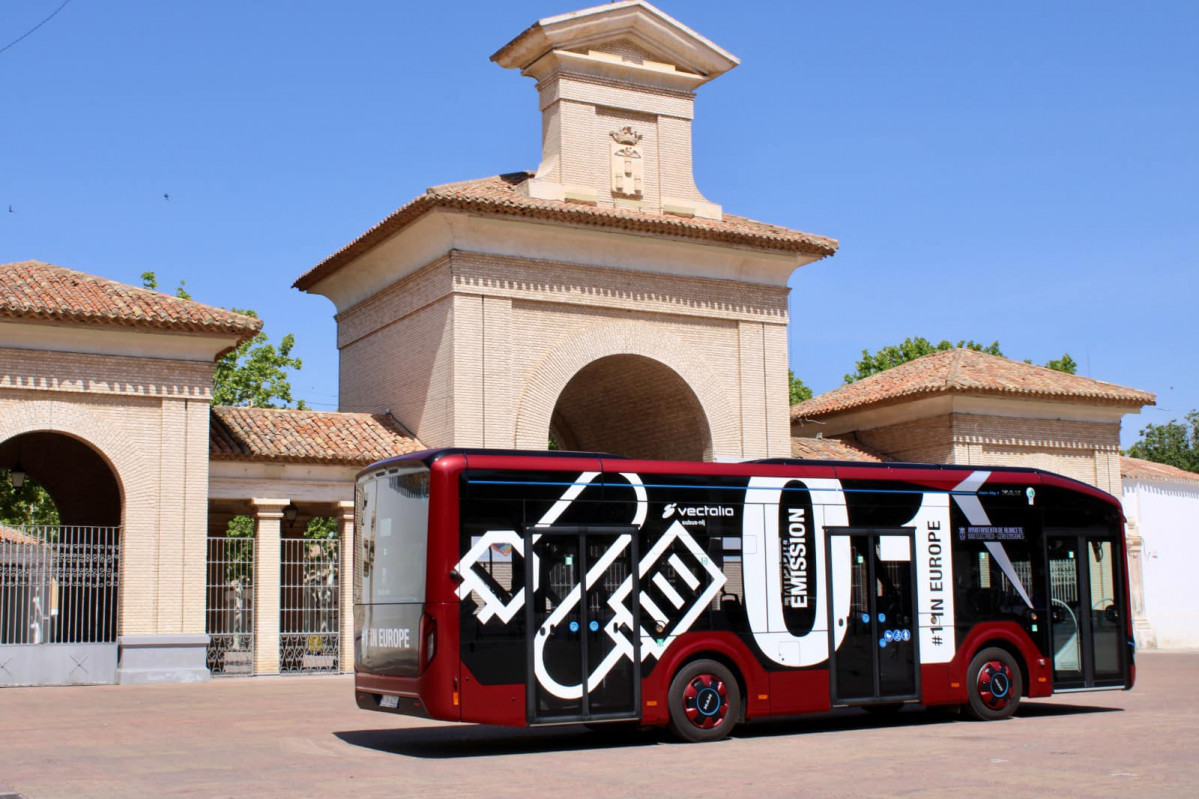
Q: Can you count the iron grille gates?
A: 3